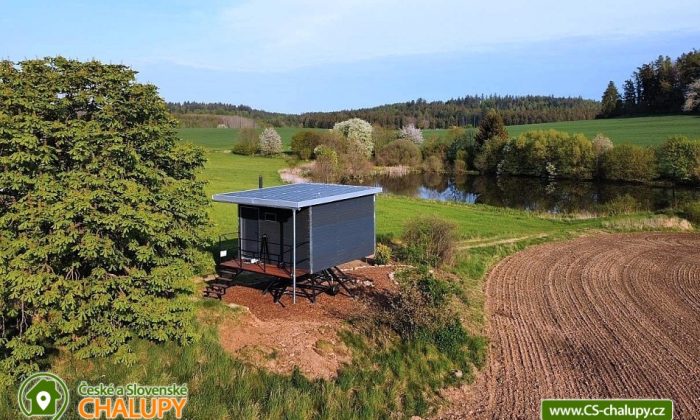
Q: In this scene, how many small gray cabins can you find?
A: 1